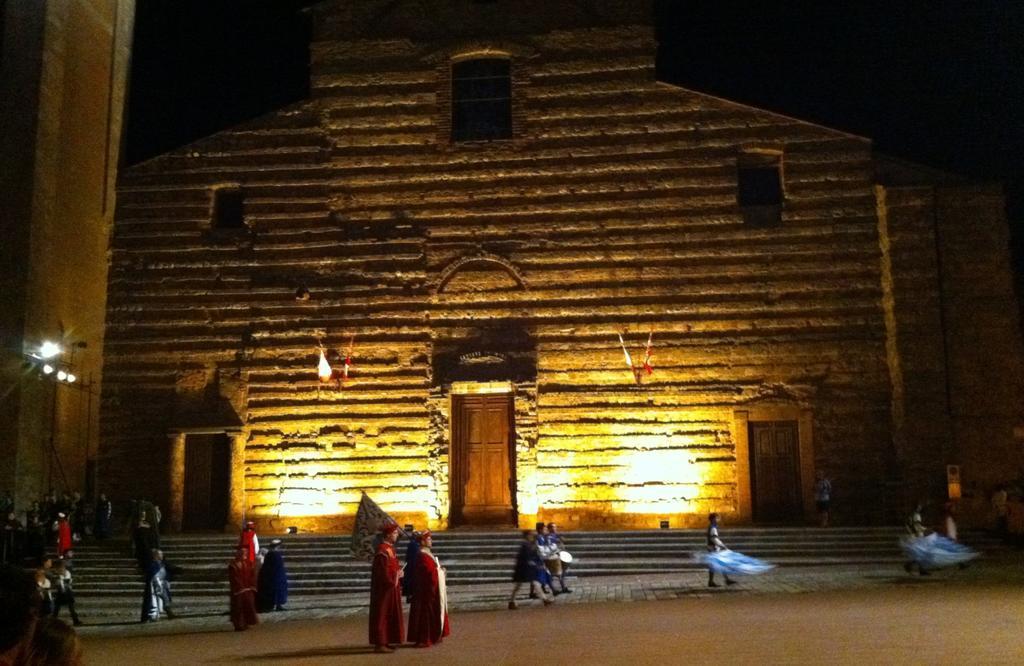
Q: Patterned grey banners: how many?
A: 1